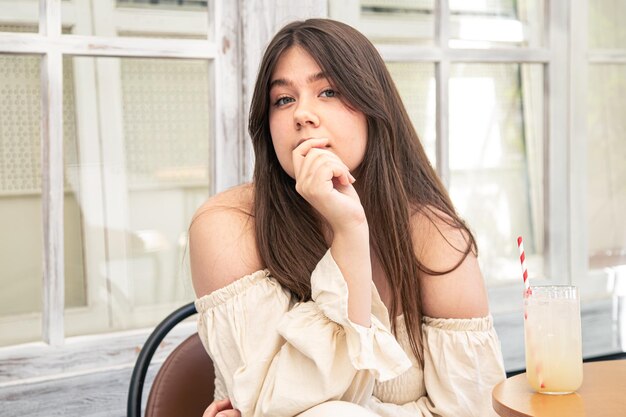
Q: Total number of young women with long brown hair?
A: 1